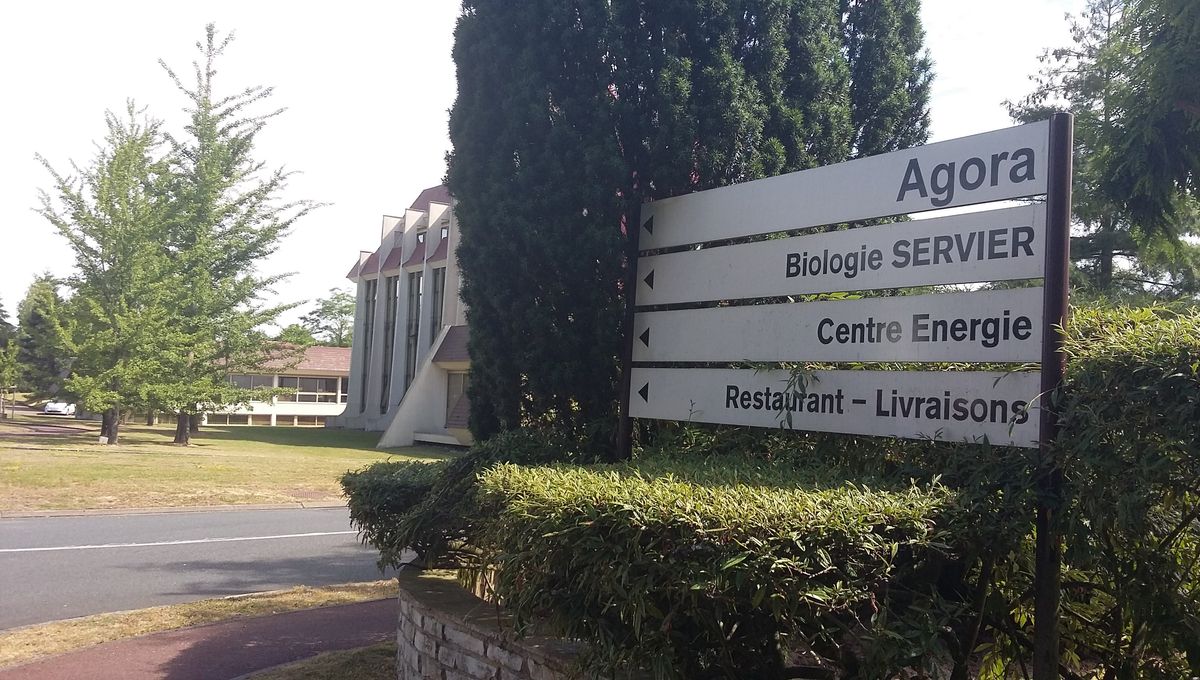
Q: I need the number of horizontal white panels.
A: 4